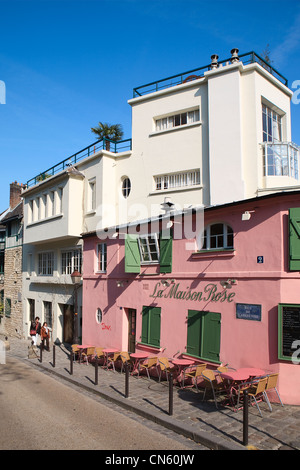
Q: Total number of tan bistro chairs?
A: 12